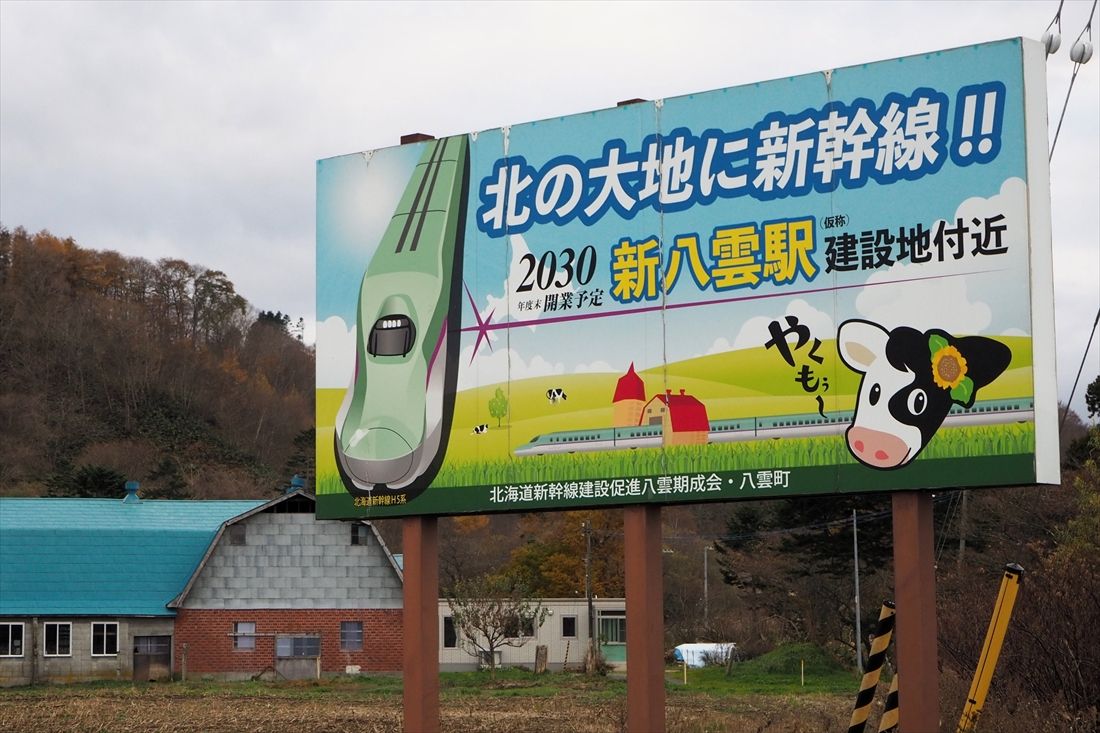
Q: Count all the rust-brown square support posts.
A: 3